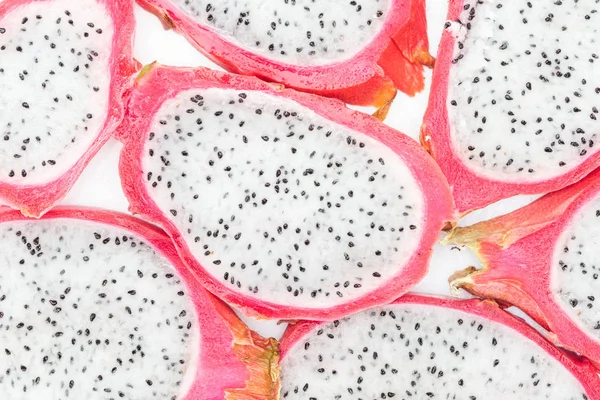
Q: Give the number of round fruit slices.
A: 7